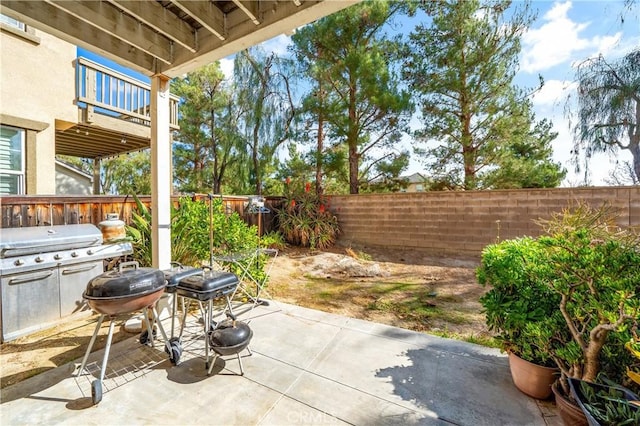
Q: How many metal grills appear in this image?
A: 5